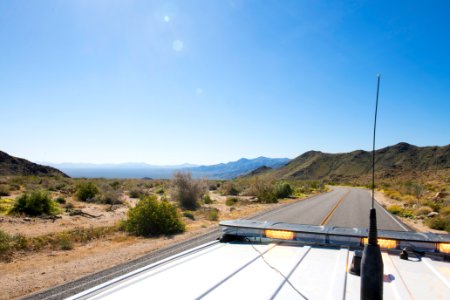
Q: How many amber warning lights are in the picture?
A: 3